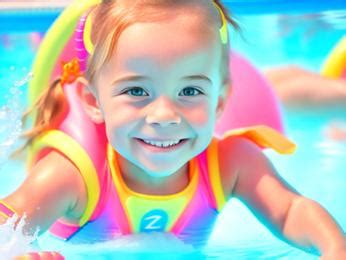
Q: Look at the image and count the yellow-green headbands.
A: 1